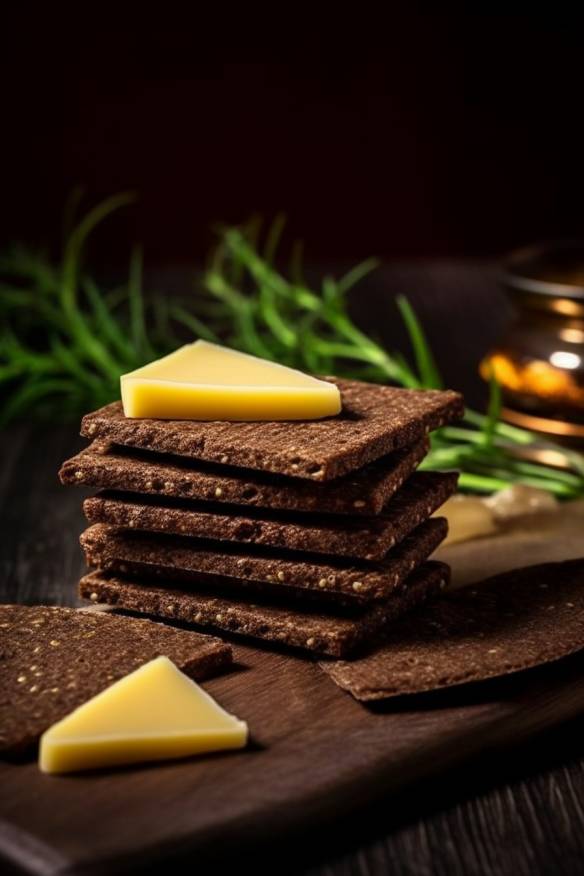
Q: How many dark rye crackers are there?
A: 7